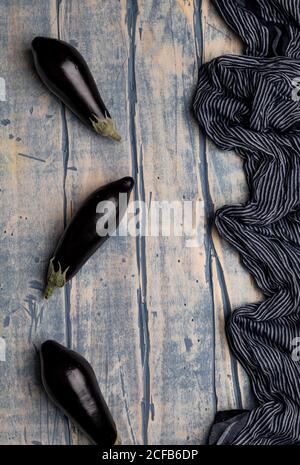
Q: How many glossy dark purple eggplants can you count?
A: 3